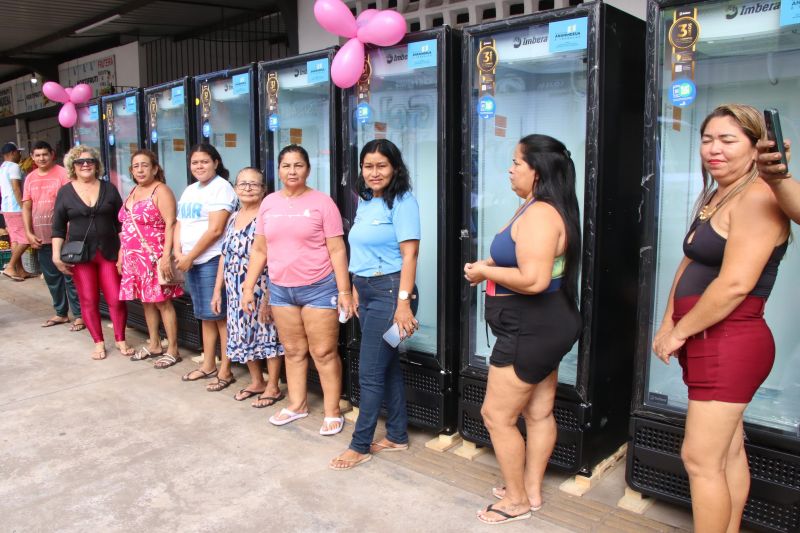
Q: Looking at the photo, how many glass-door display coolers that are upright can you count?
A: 8